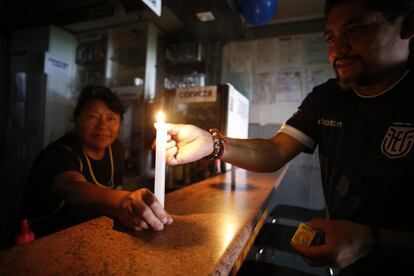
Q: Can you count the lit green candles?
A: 0